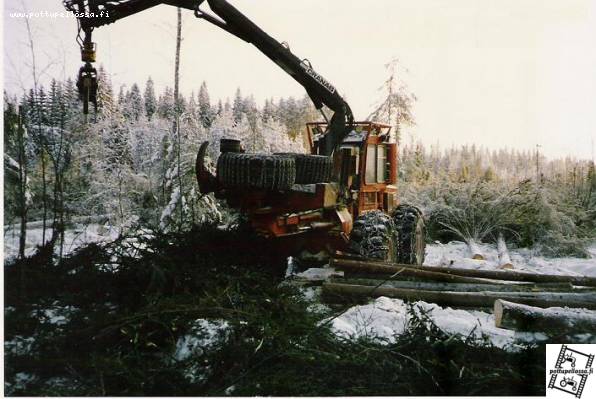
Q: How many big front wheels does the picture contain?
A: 2